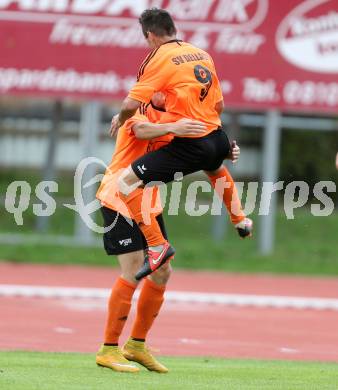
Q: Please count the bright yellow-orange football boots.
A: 2